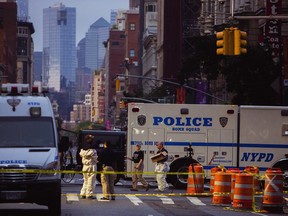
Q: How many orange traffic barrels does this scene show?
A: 7